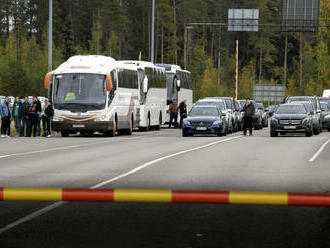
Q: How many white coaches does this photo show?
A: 3